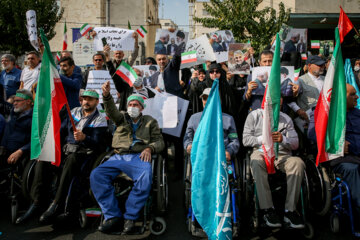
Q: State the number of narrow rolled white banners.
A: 1